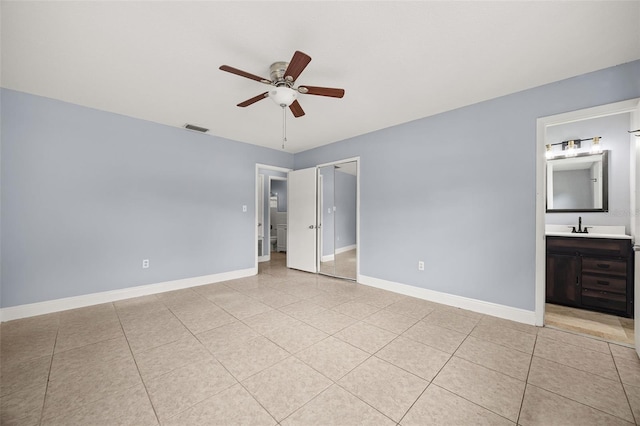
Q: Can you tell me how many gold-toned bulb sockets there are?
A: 3